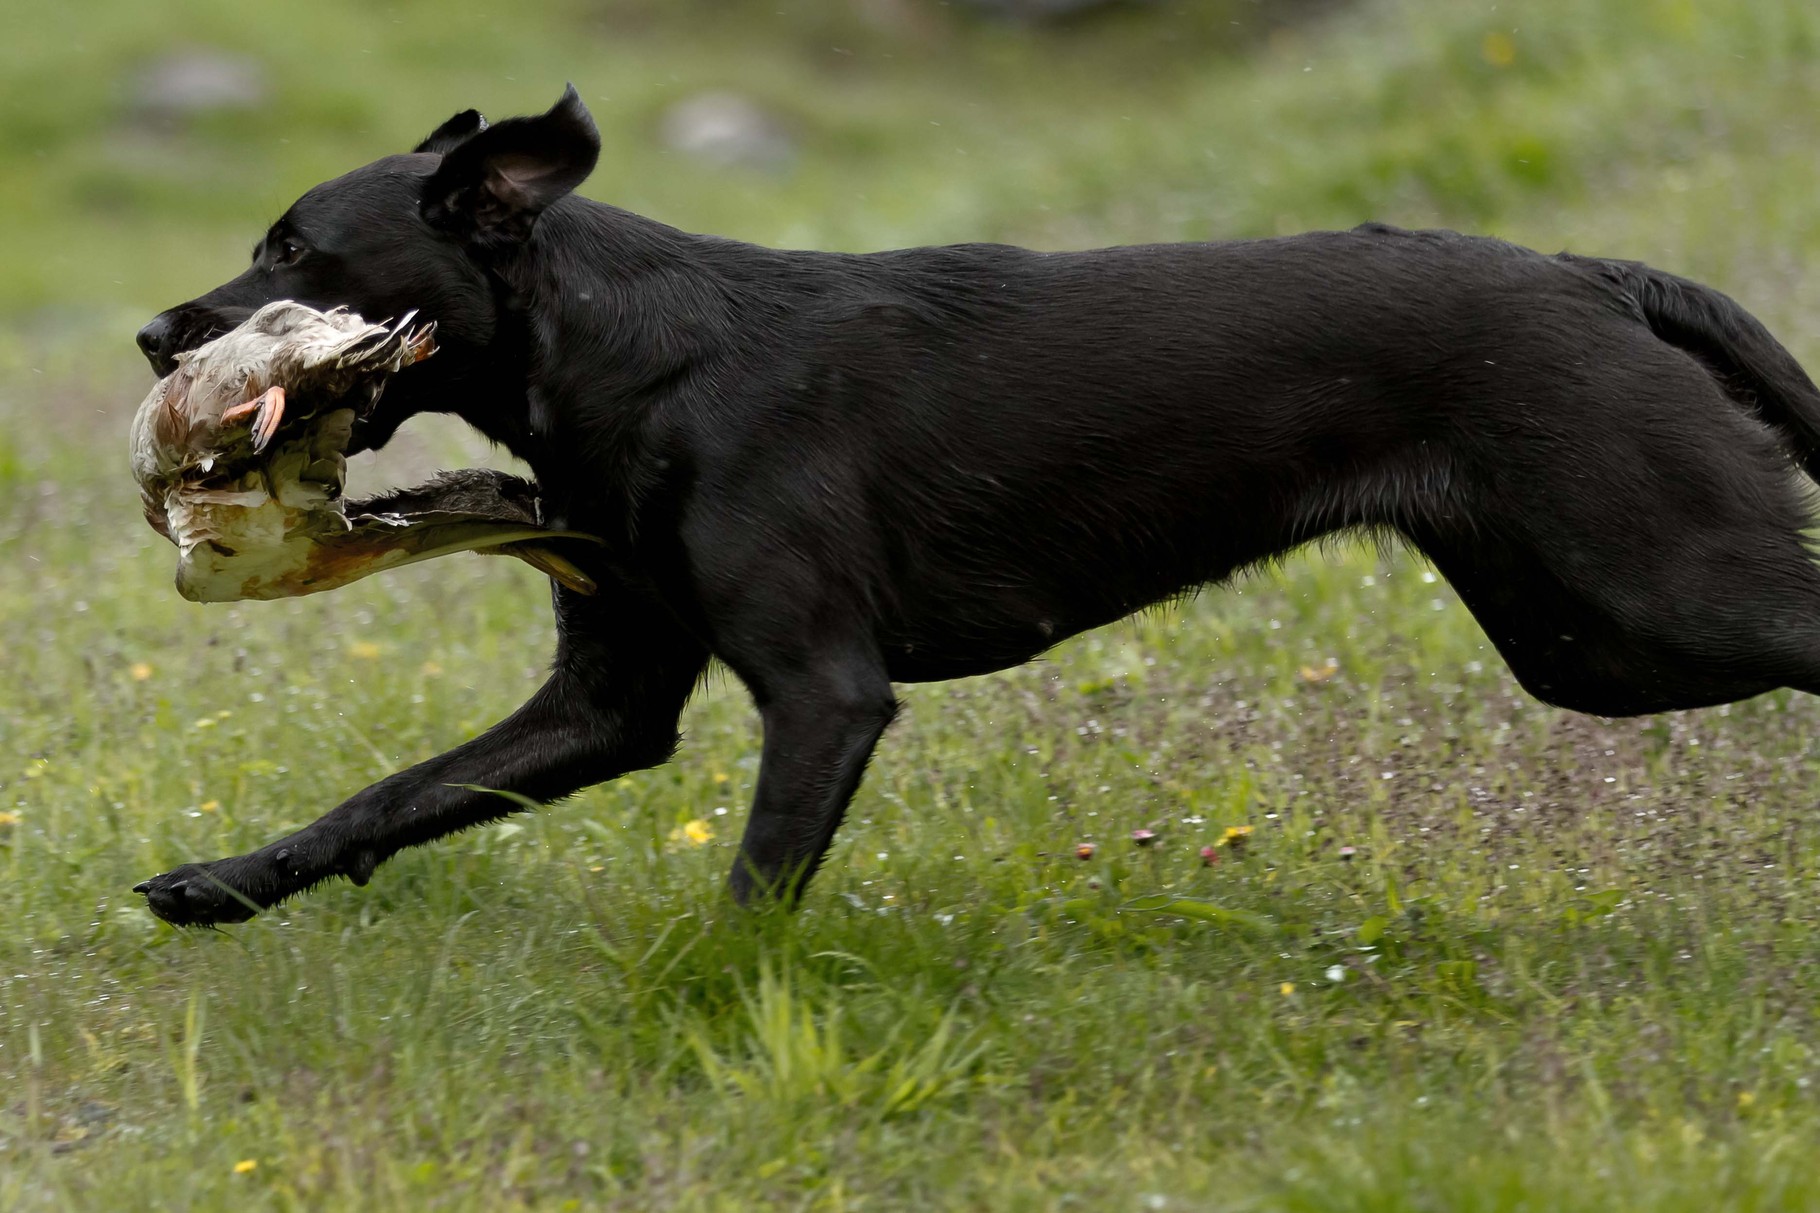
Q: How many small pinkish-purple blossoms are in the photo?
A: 4